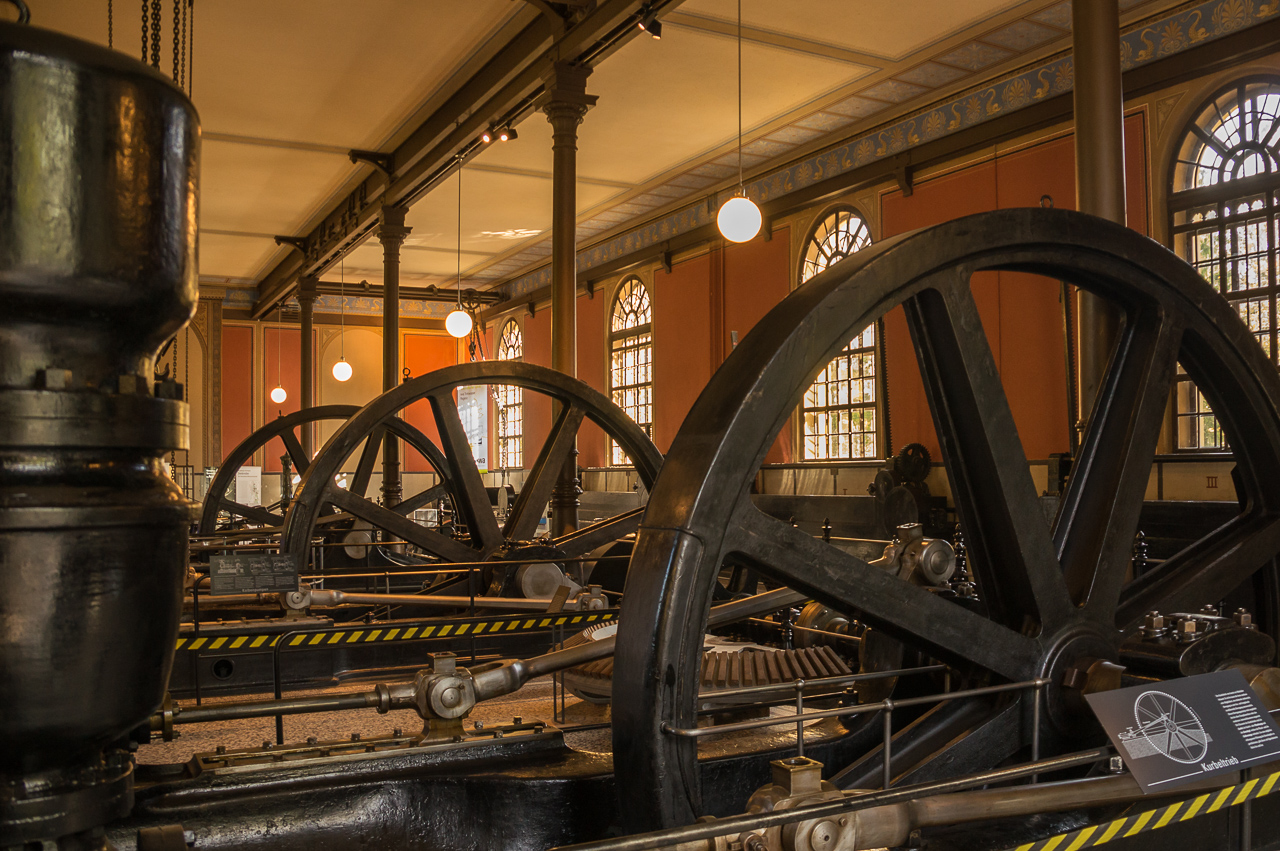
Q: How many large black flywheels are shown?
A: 3